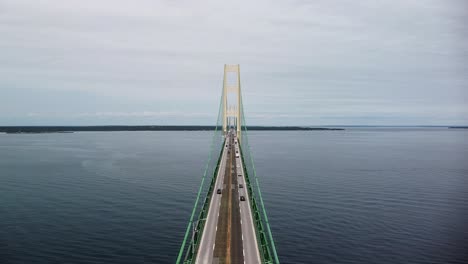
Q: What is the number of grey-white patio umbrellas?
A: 0